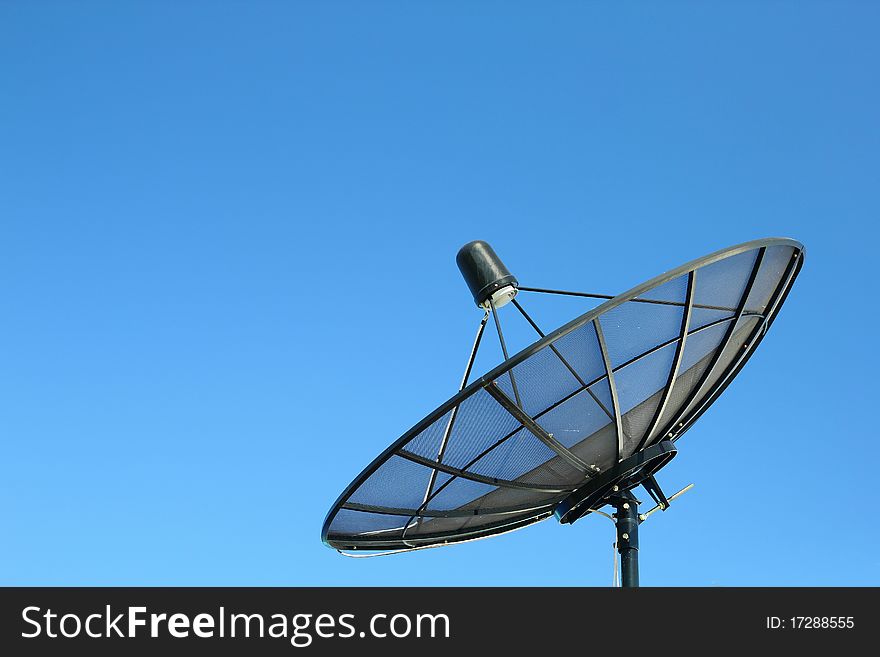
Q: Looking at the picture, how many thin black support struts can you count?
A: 4